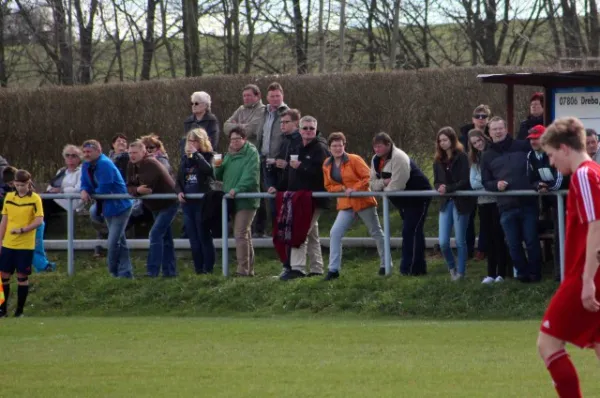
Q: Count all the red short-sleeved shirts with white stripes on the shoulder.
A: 1